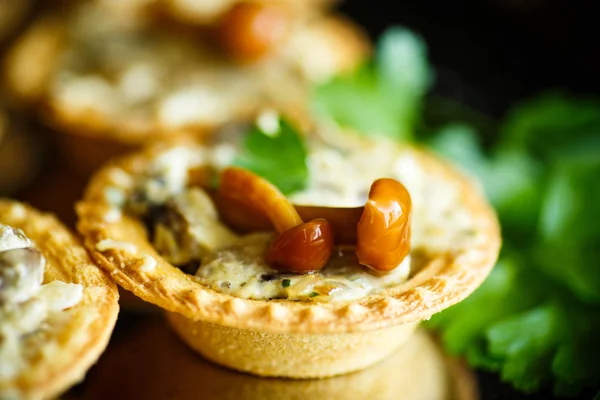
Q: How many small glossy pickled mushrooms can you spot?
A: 2